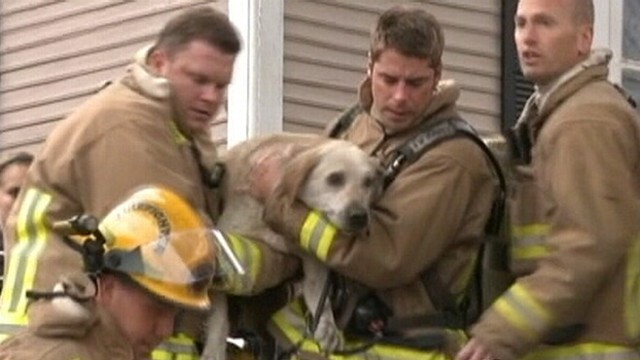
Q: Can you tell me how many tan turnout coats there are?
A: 4